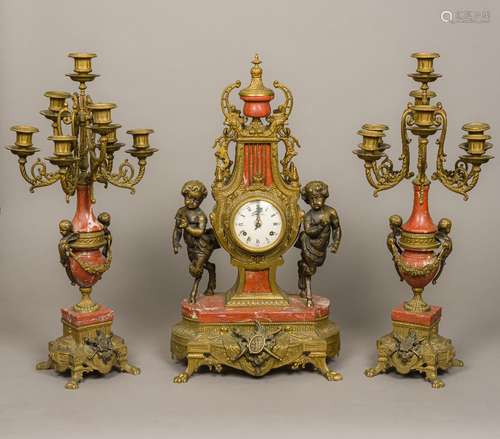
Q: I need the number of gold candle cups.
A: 14